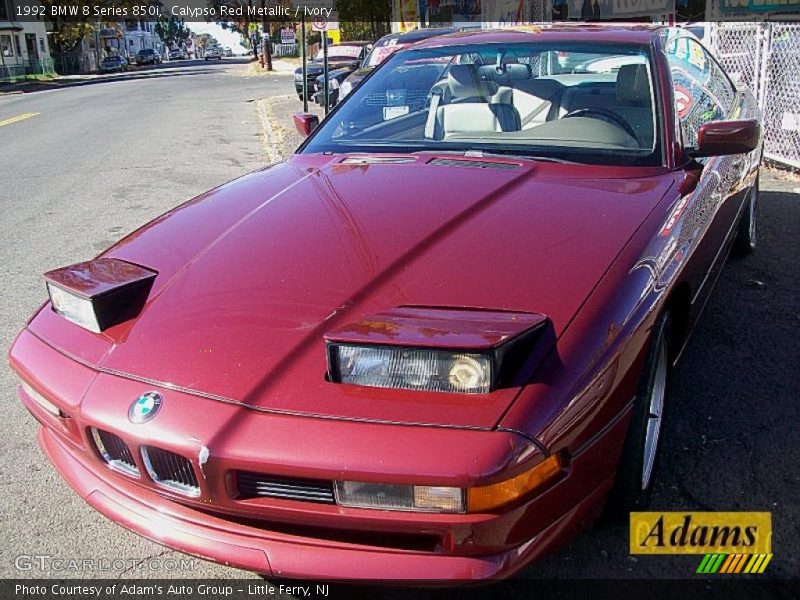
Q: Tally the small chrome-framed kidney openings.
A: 2